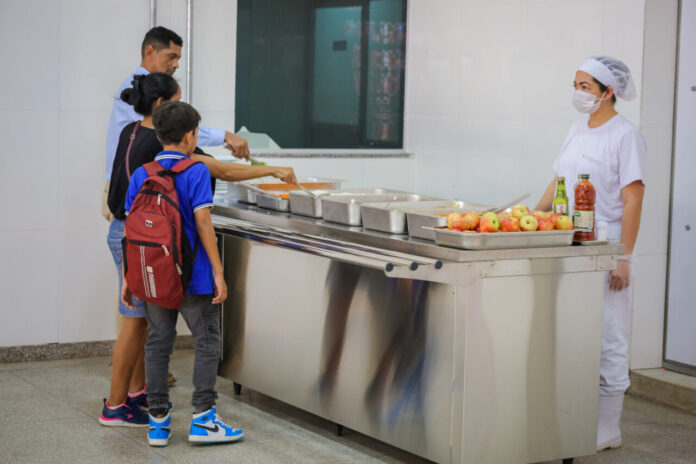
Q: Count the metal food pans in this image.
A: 7